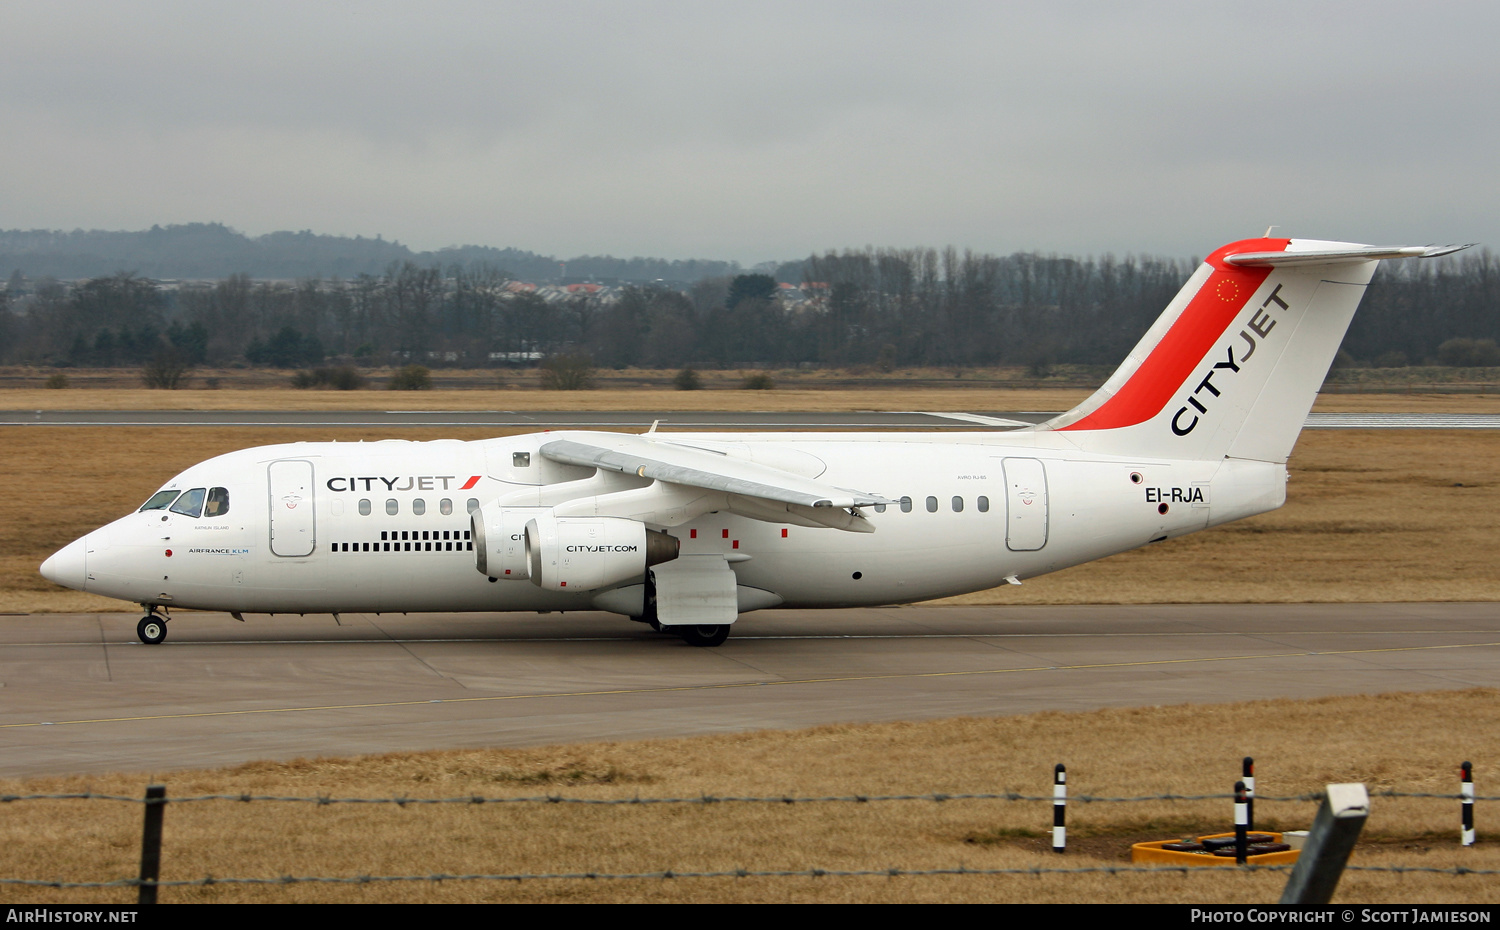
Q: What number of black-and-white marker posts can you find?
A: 4